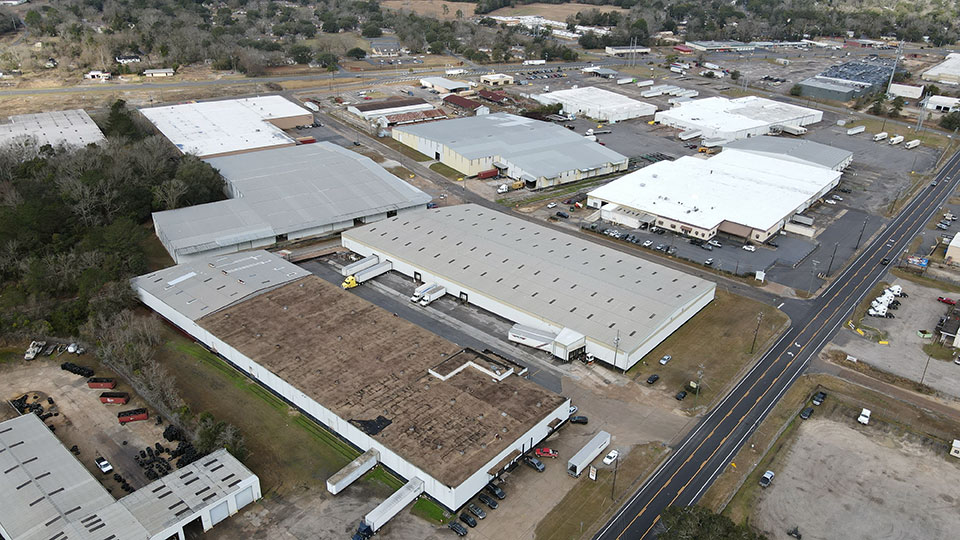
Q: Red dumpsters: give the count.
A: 3